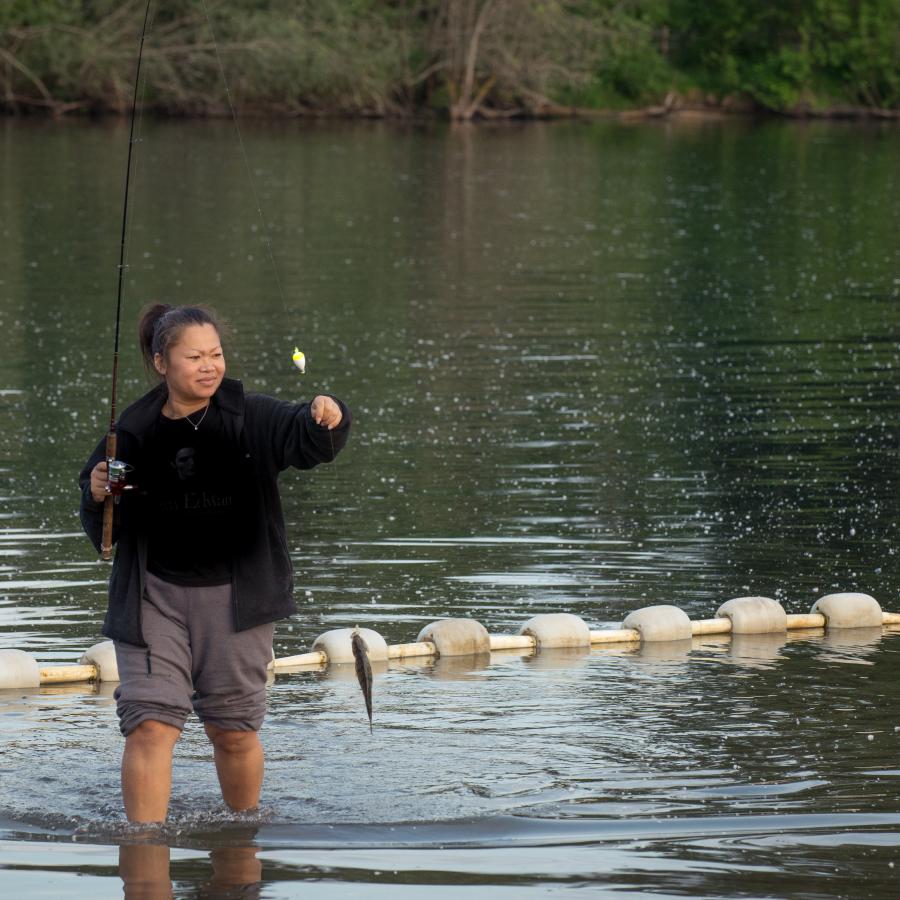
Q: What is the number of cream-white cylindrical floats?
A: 8